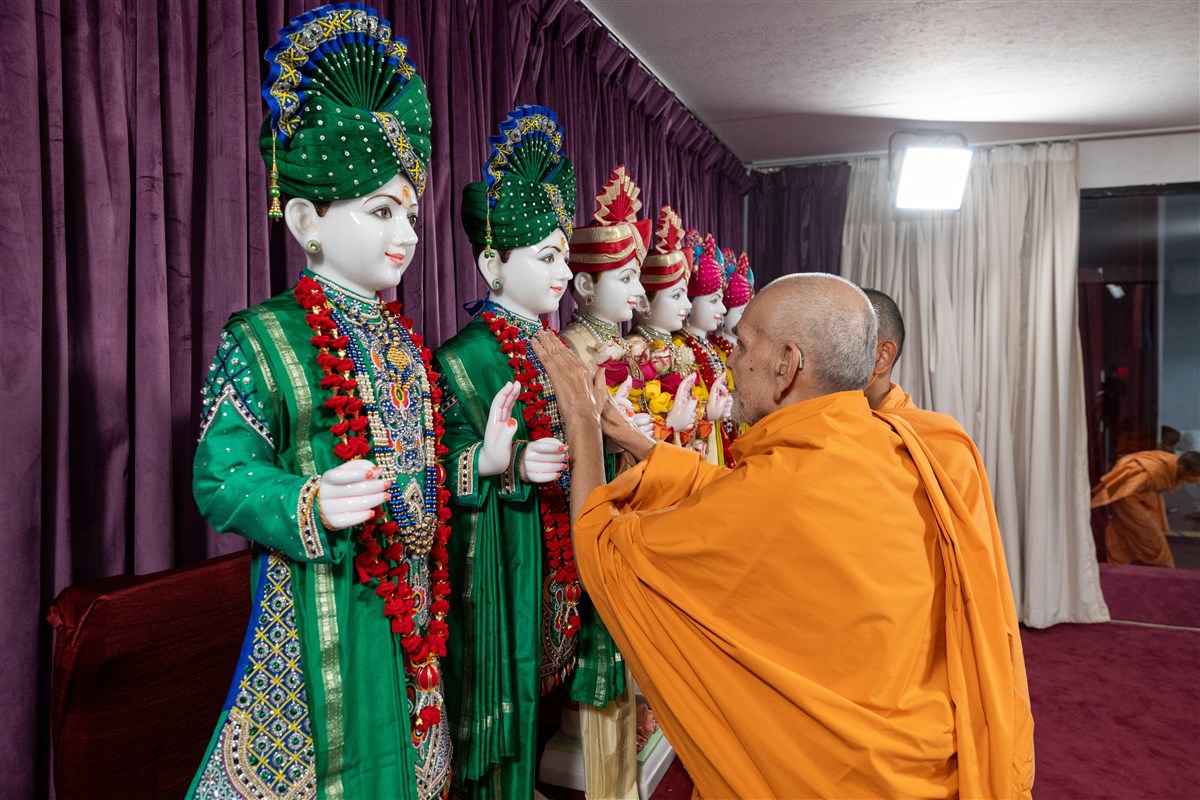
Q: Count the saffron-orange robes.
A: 3